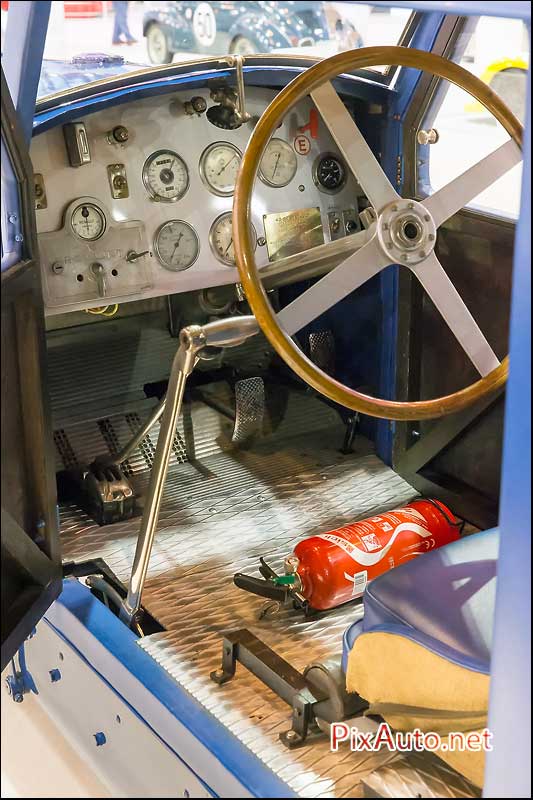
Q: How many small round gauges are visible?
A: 7